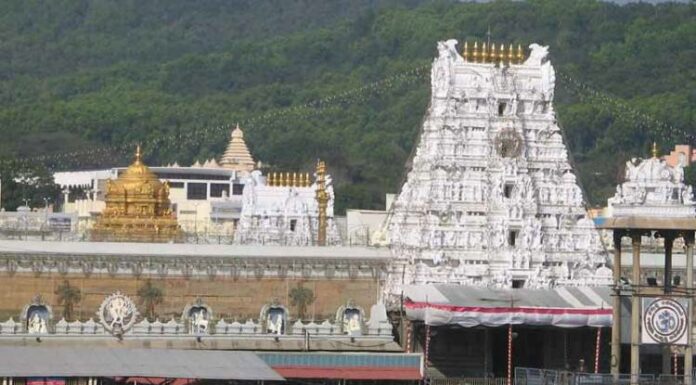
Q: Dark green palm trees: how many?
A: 3